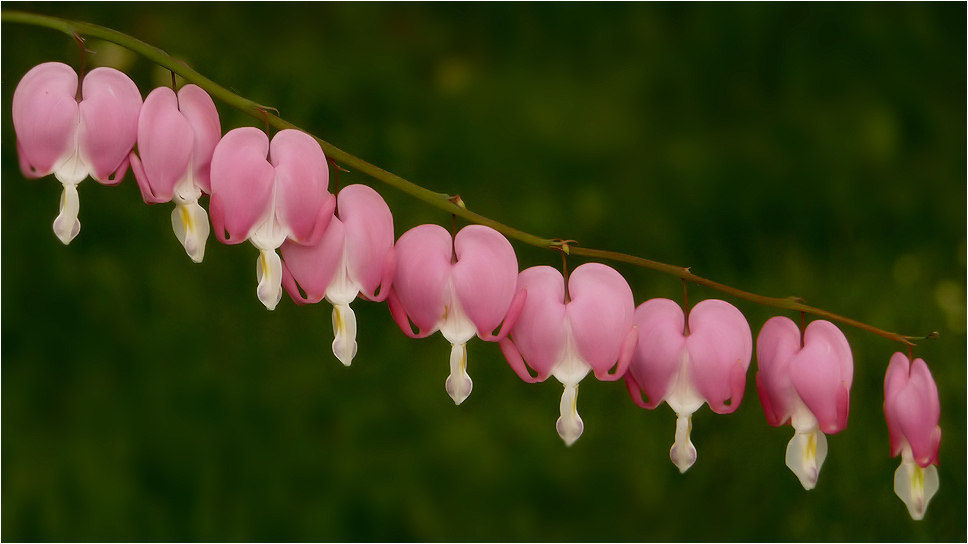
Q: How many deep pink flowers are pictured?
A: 9